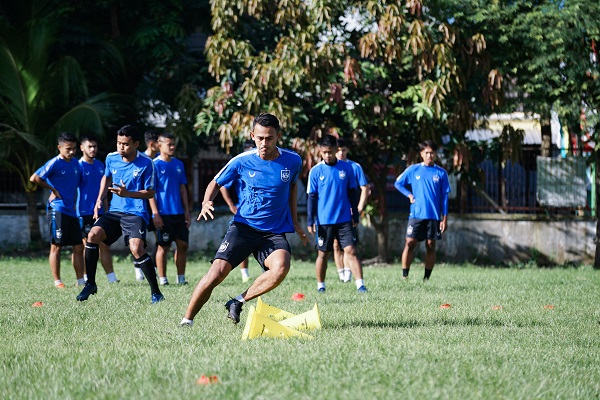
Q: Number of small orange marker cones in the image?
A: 6